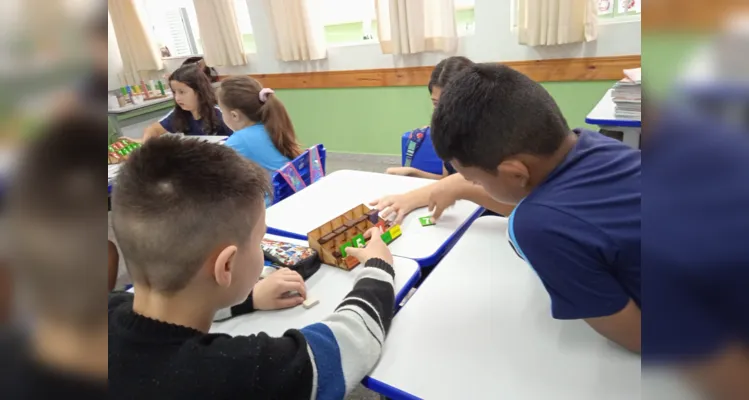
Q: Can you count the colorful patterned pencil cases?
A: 1